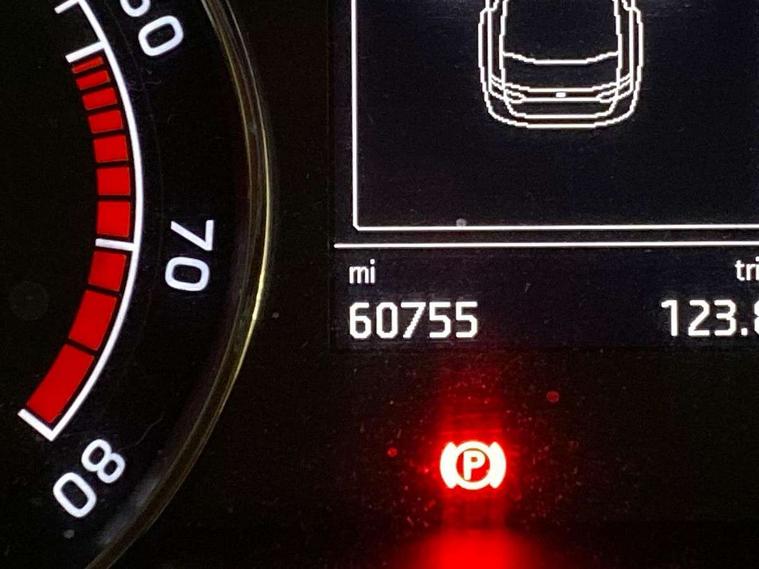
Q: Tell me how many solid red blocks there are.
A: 10